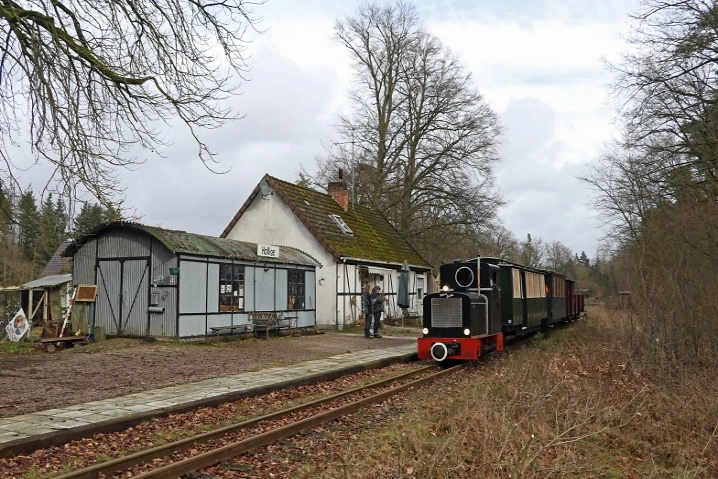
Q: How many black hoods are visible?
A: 1